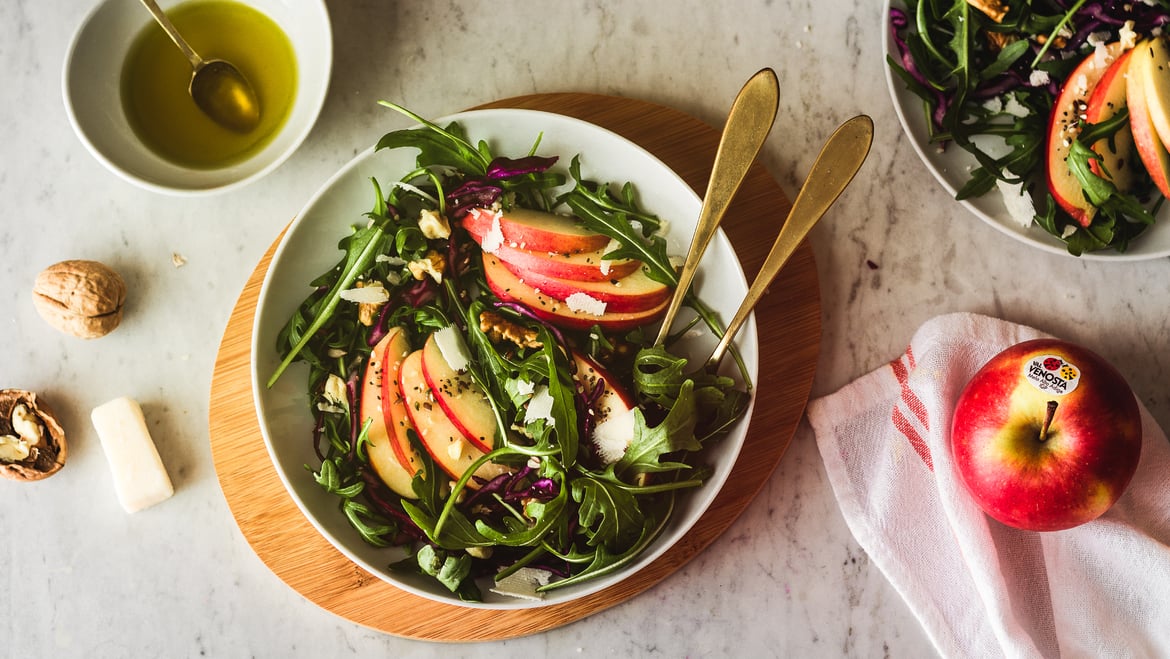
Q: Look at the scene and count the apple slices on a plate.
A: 13